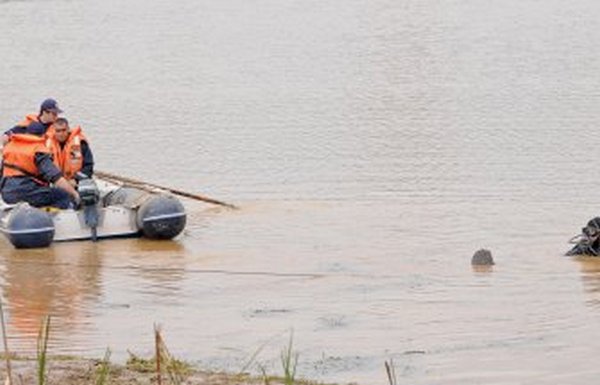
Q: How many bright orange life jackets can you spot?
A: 3